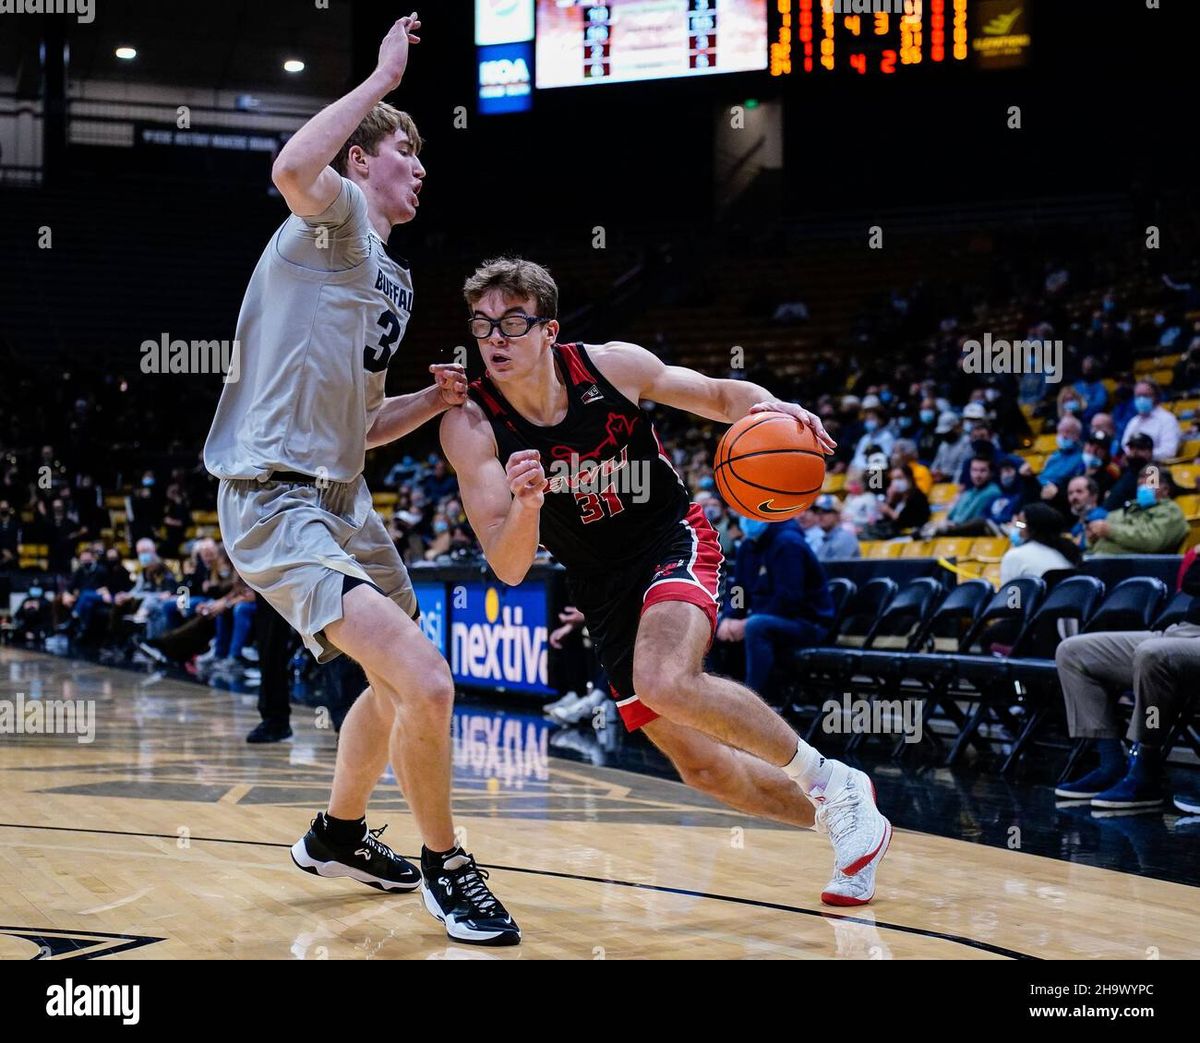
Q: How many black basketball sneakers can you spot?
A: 2